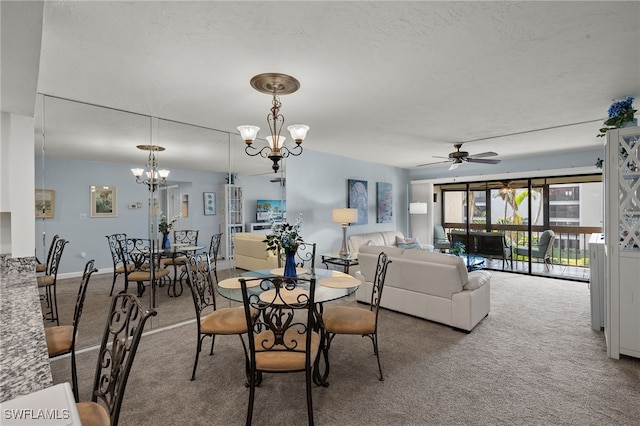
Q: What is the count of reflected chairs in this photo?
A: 6